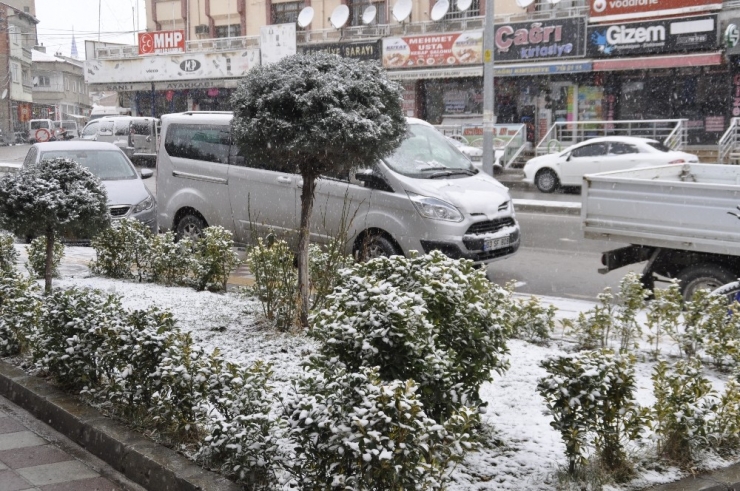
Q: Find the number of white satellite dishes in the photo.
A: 8